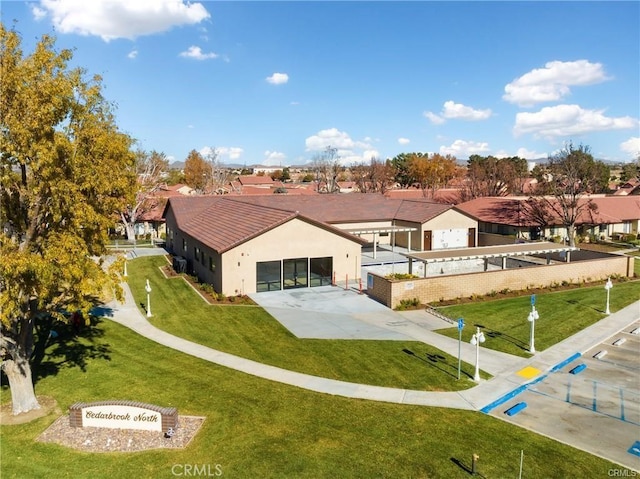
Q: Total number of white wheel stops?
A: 3